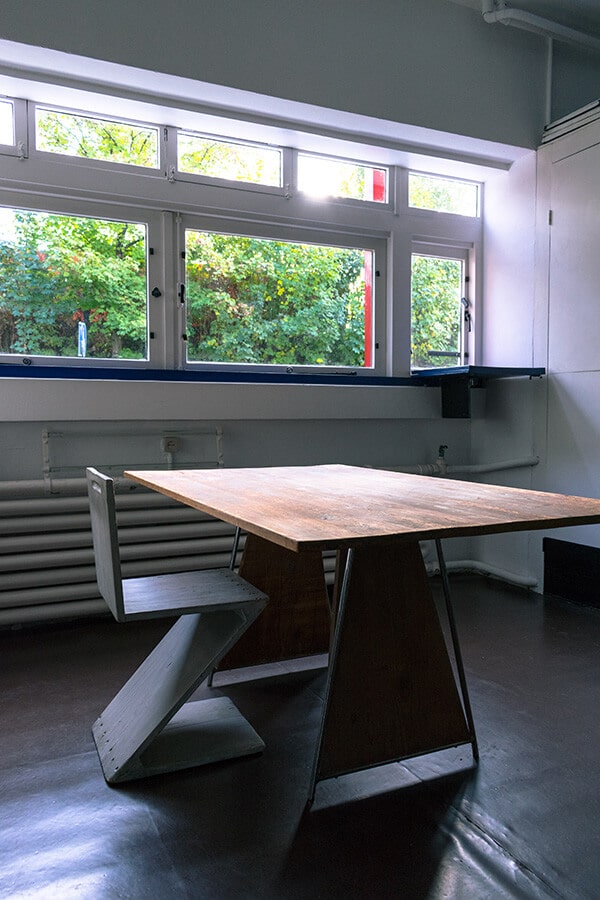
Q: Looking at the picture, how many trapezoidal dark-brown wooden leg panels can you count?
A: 2